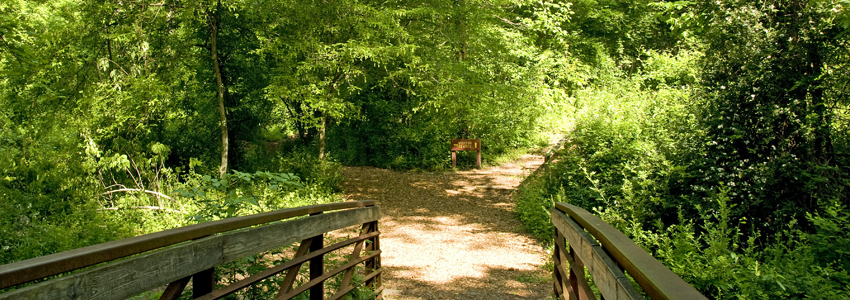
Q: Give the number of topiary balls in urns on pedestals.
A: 0